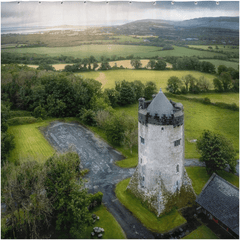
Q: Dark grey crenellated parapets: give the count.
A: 1